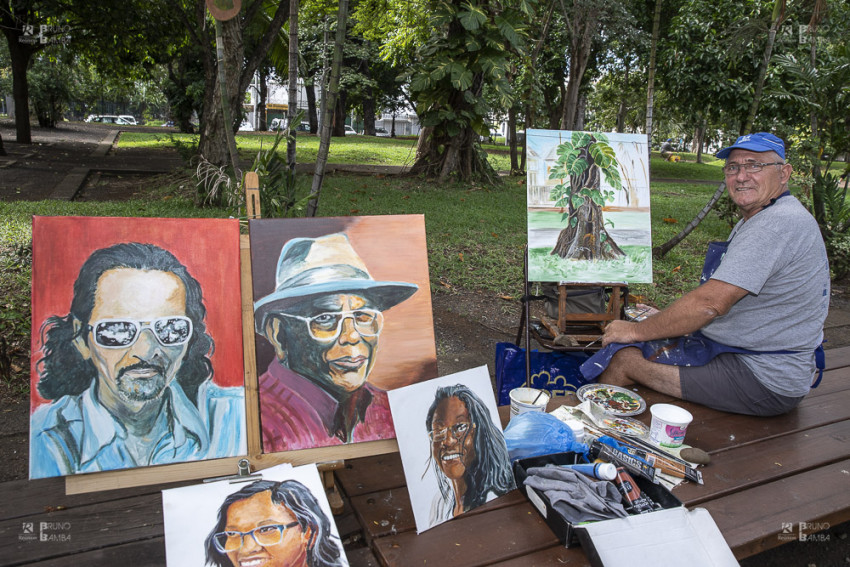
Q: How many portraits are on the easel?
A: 2